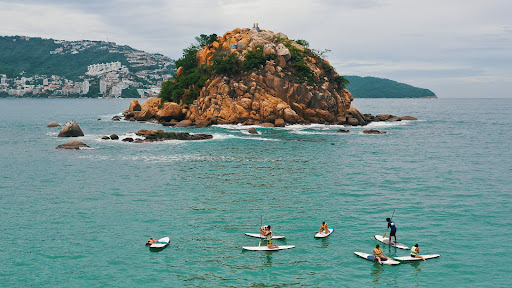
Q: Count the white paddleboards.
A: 7